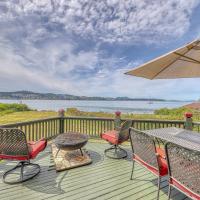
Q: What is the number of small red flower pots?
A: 3